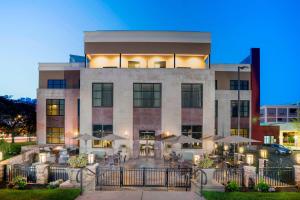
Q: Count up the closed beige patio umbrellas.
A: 0